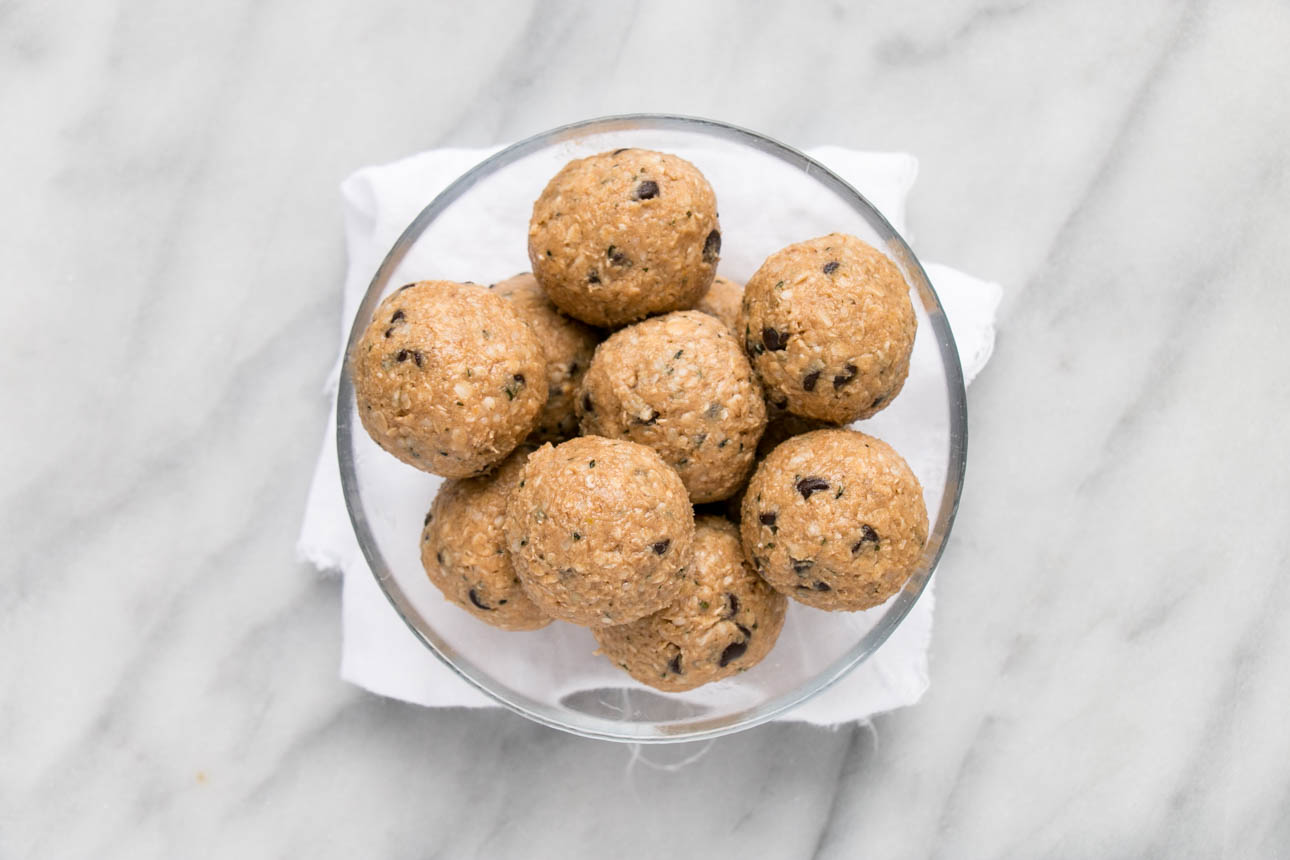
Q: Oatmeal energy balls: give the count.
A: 11